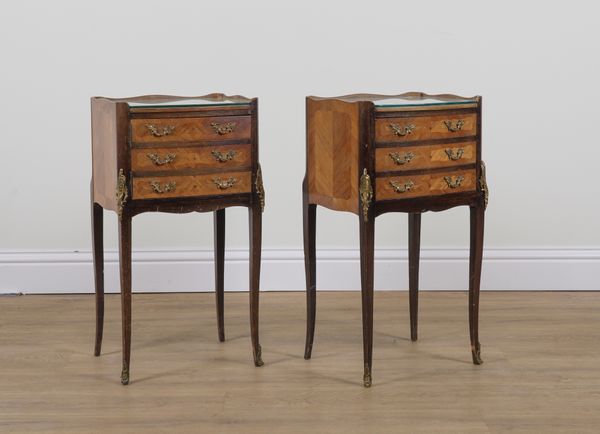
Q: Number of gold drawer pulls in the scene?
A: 12